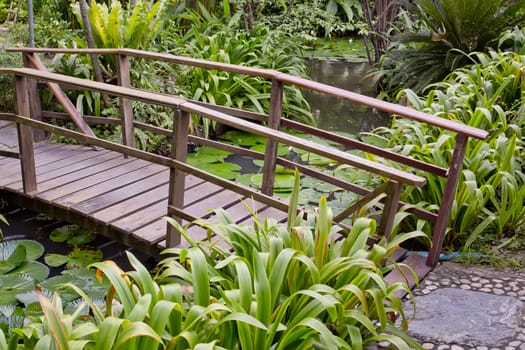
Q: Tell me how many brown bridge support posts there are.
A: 7